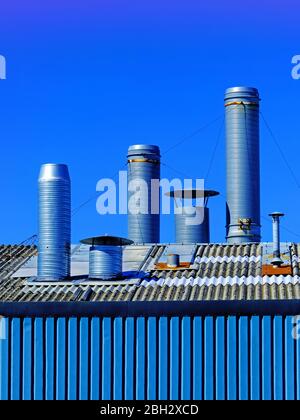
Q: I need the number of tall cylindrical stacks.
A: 3